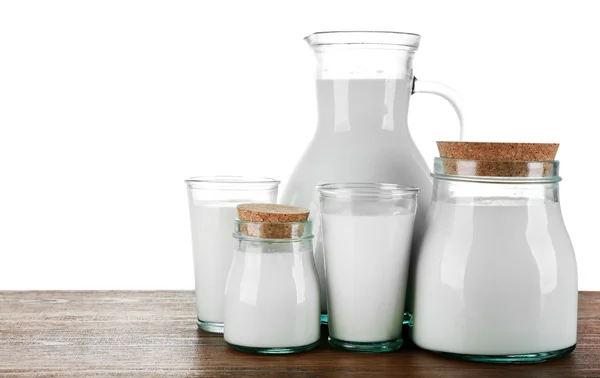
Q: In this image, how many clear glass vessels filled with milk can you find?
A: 5